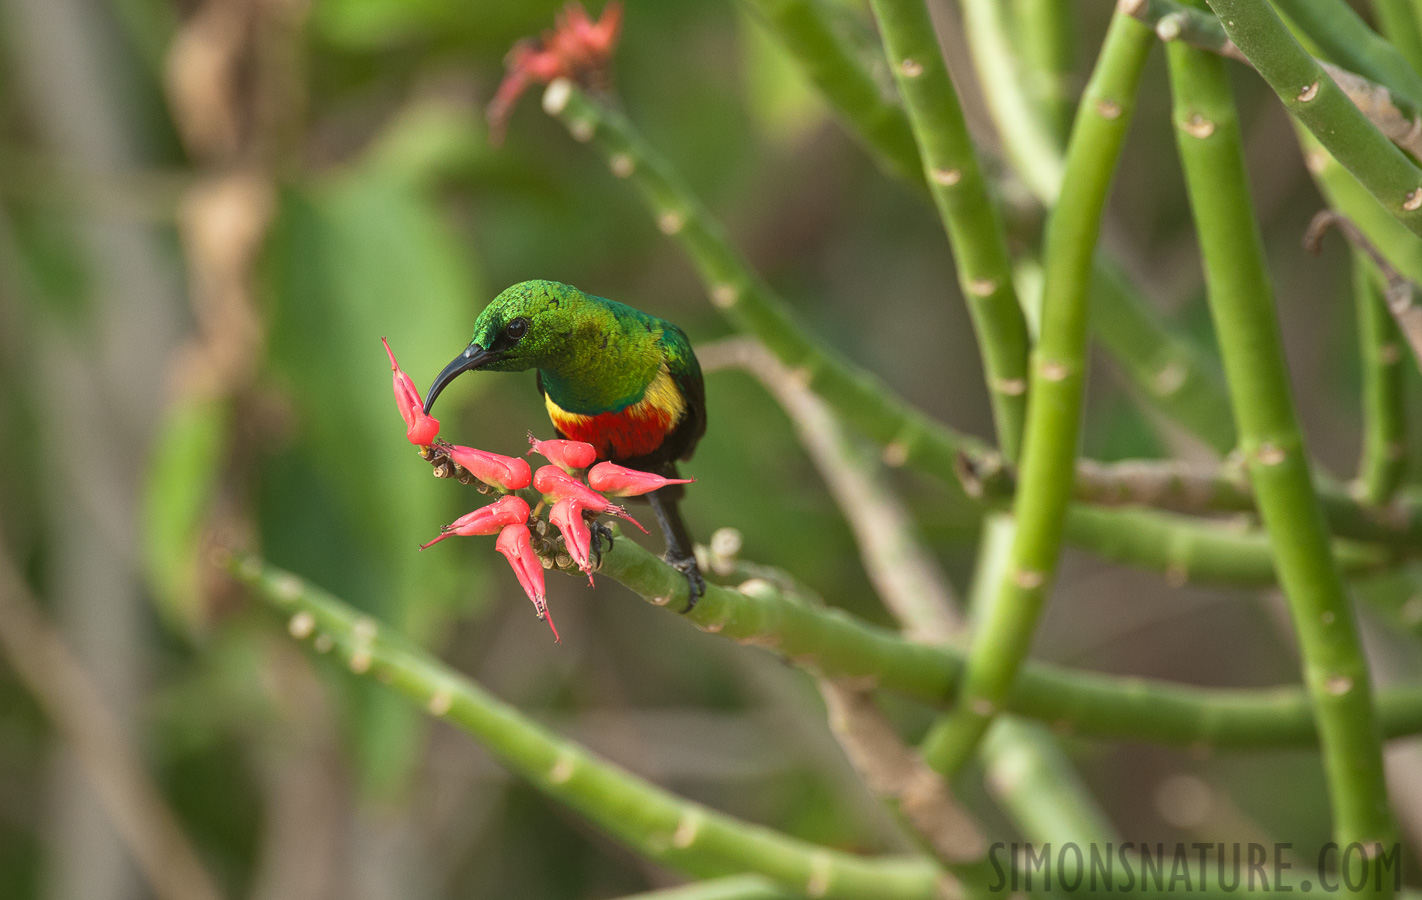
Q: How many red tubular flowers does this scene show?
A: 8